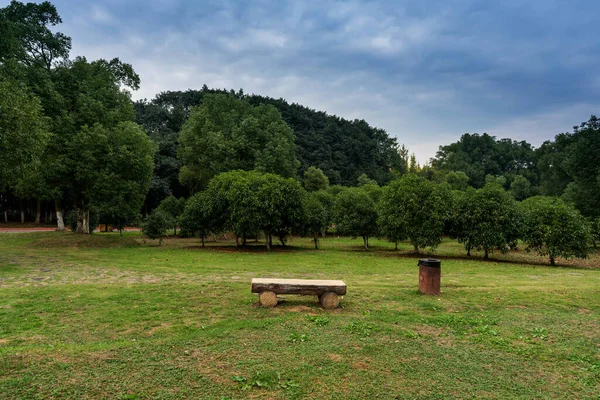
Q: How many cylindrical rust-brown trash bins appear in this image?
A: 1